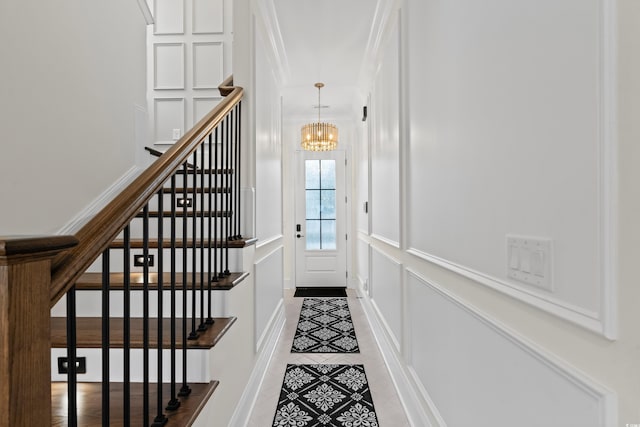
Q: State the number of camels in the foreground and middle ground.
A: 0